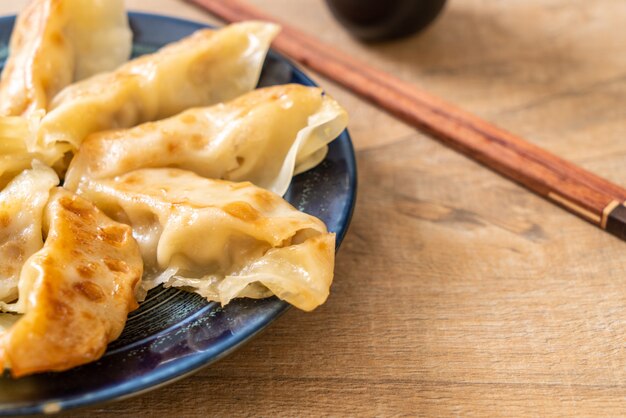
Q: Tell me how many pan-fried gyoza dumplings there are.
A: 7